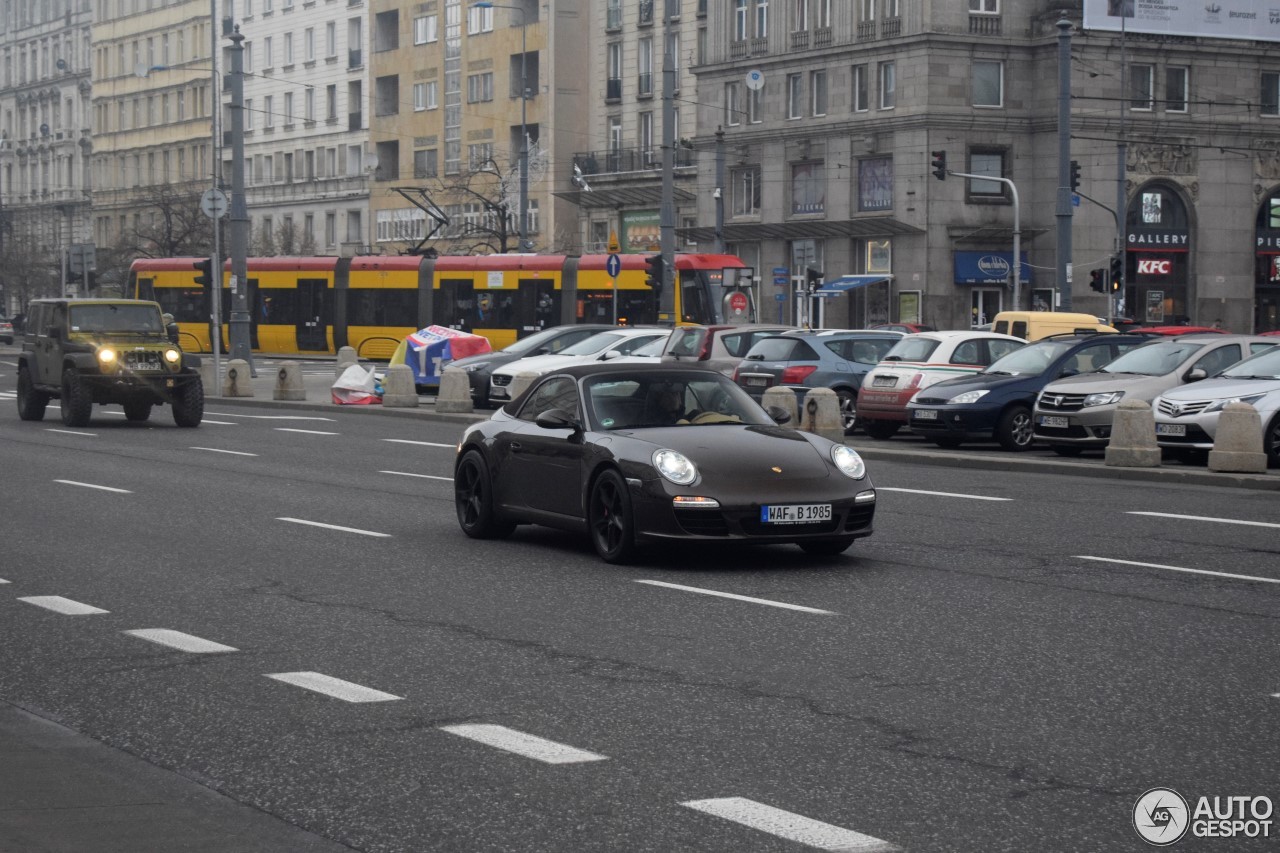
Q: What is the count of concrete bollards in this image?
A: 12